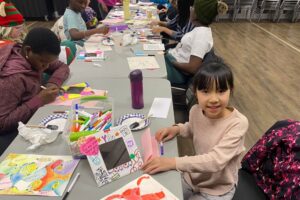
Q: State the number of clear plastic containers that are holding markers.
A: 1